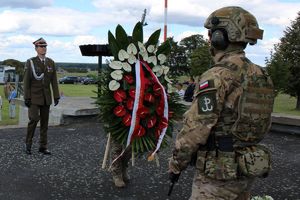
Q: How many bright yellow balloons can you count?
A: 0